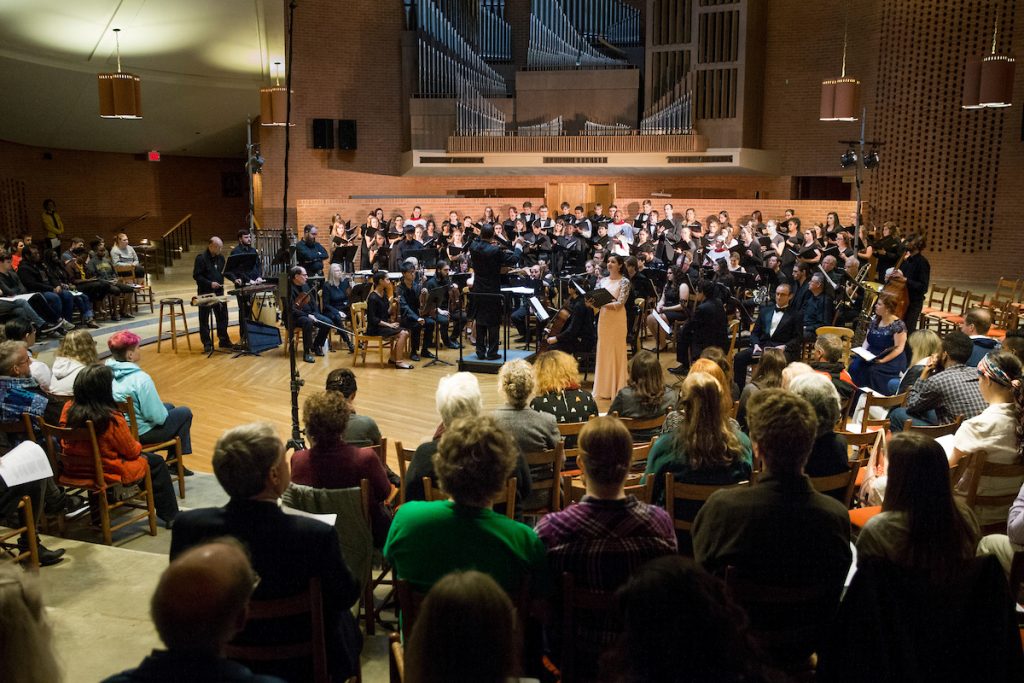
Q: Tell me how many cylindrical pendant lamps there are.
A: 4